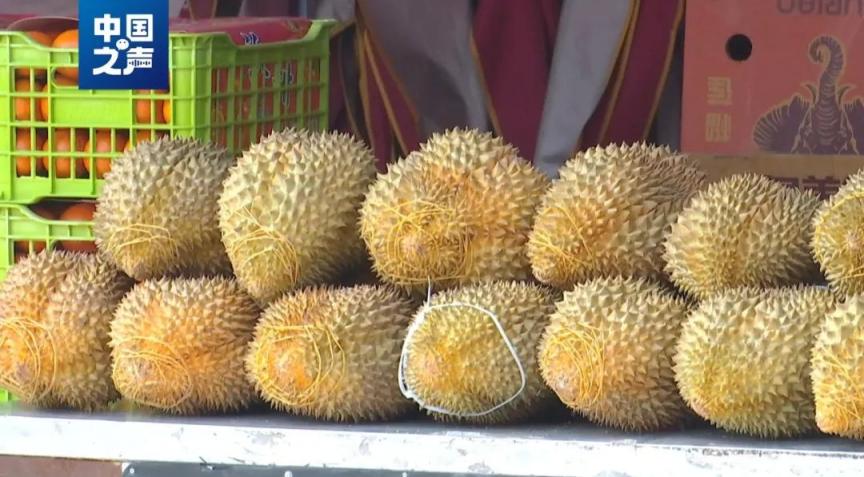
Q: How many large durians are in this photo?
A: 13